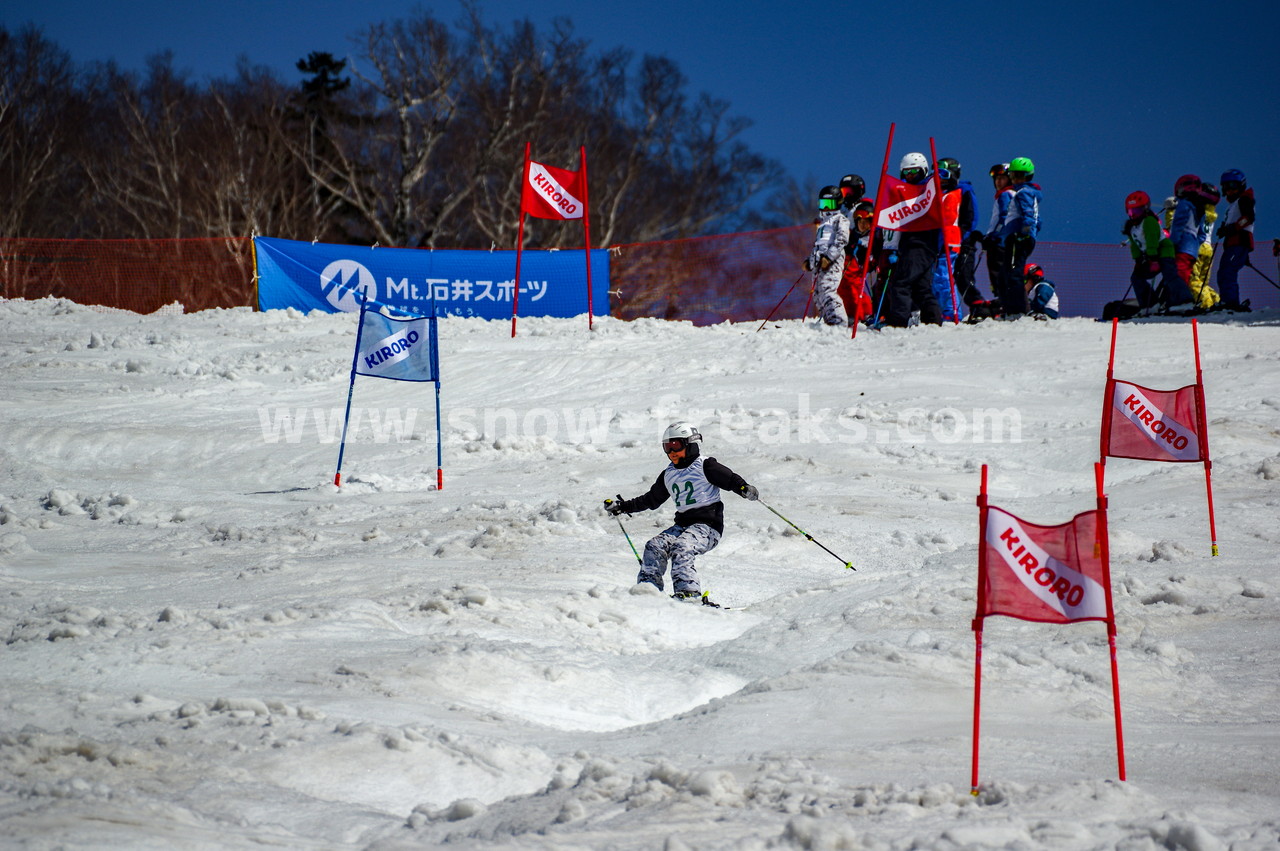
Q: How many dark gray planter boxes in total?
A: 0